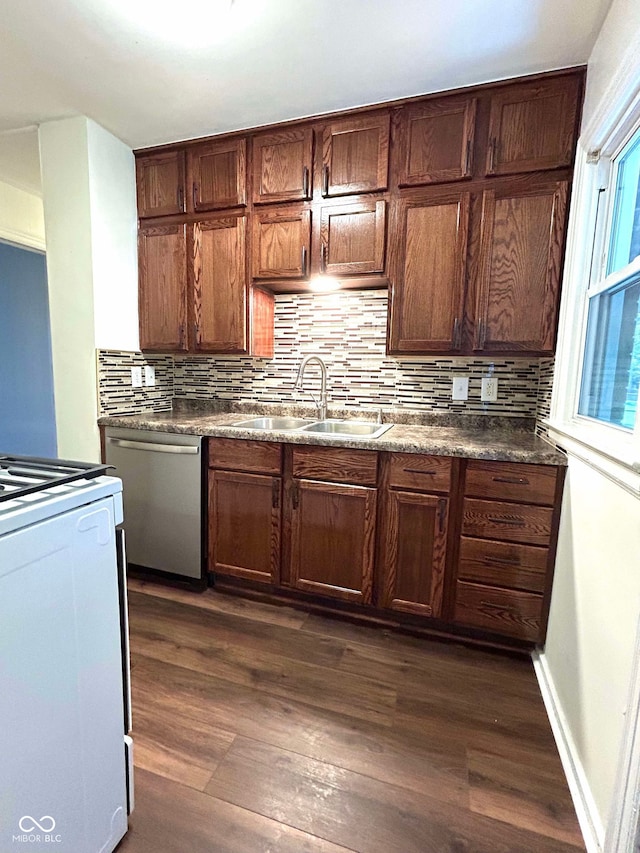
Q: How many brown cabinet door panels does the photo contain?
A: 15